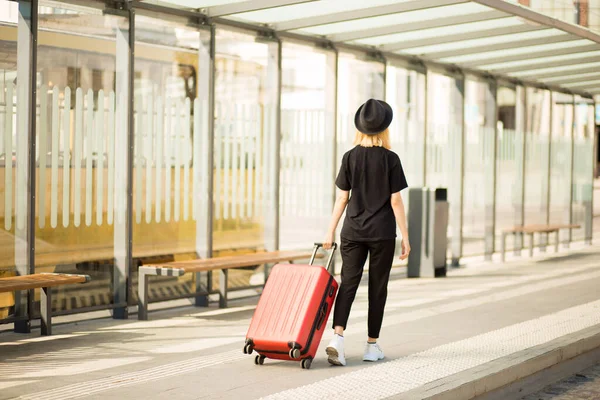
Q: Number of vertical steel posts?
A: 13